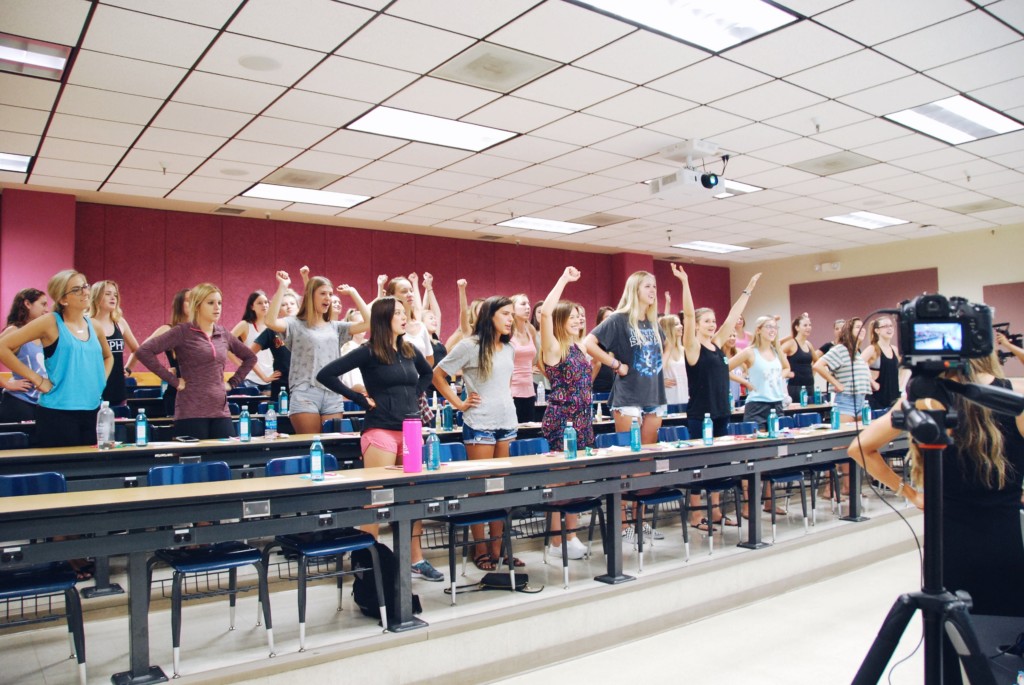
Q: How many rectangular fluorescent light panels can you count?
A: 10